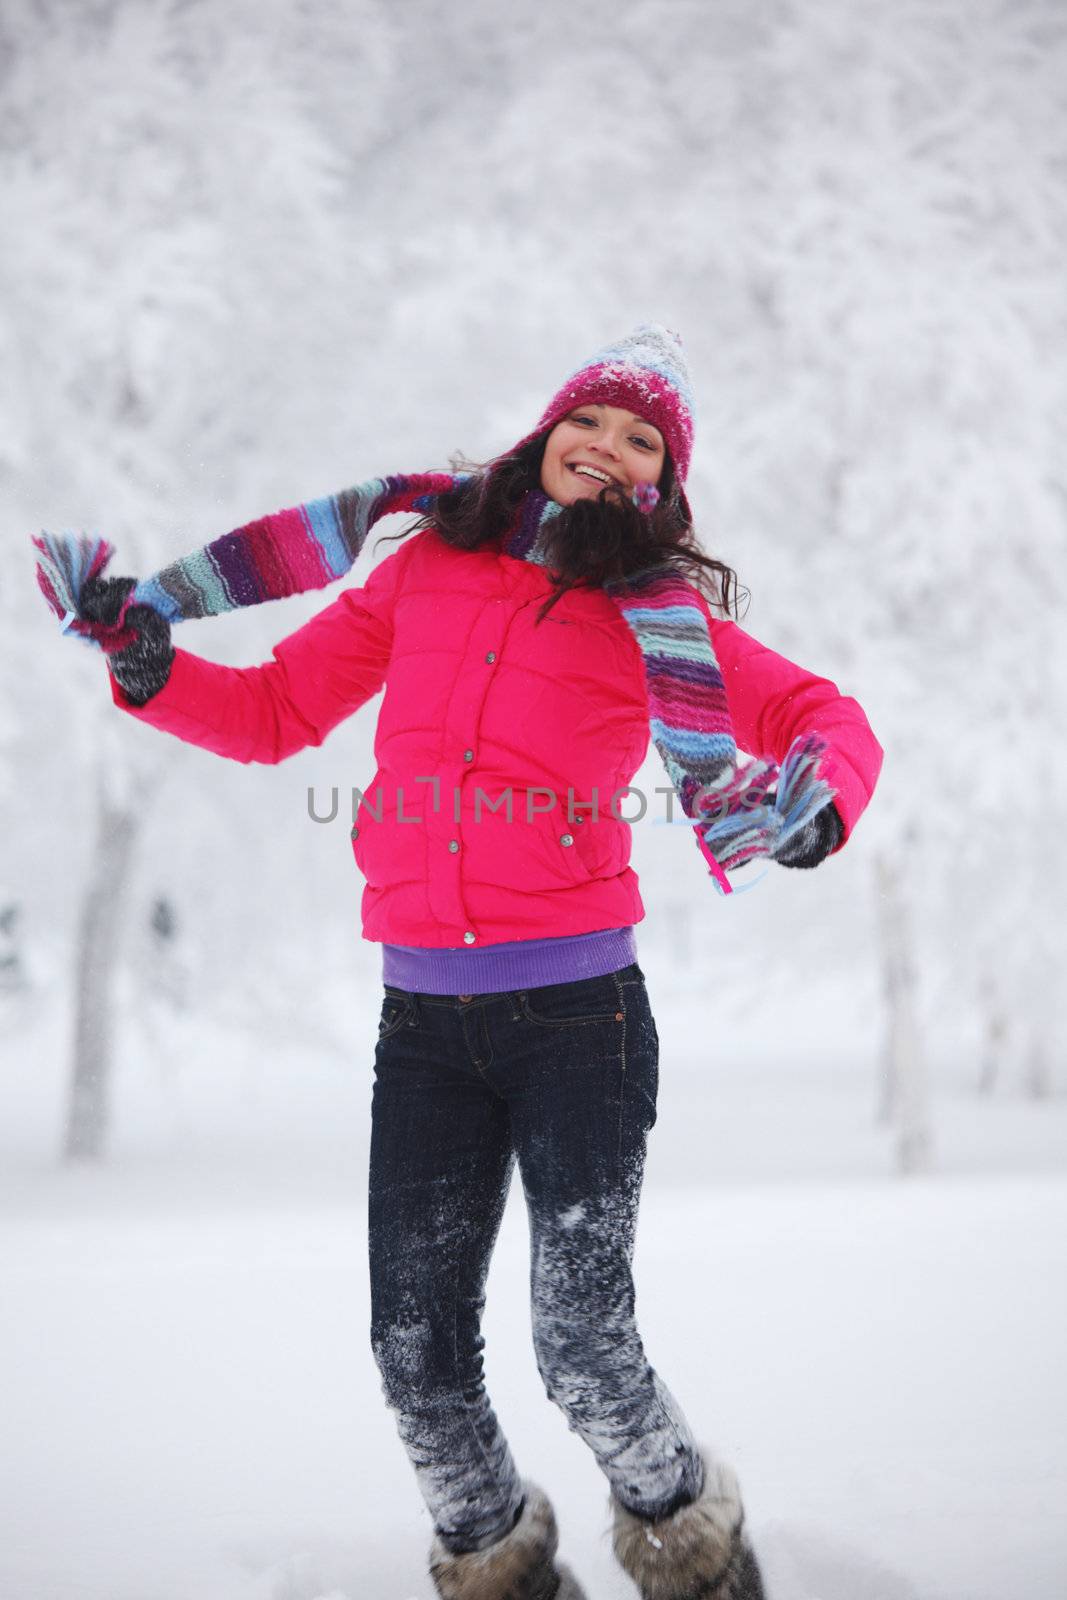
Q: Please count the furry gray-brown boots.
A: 2